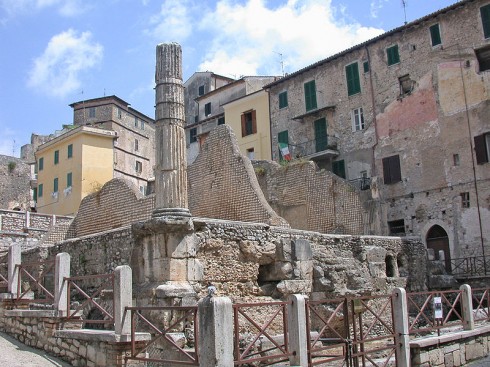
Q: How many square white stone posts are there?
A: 7